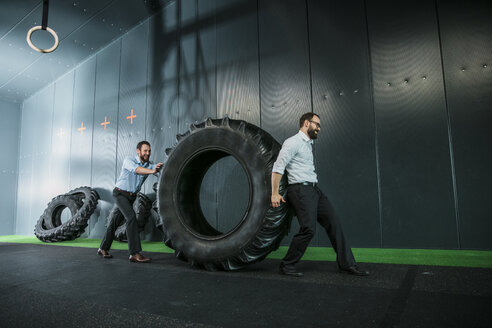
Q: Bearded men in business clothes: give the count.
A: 2